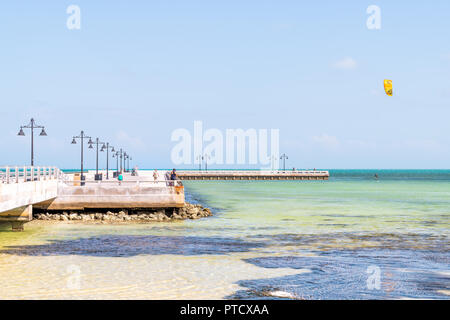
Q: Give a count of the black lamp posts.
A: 12